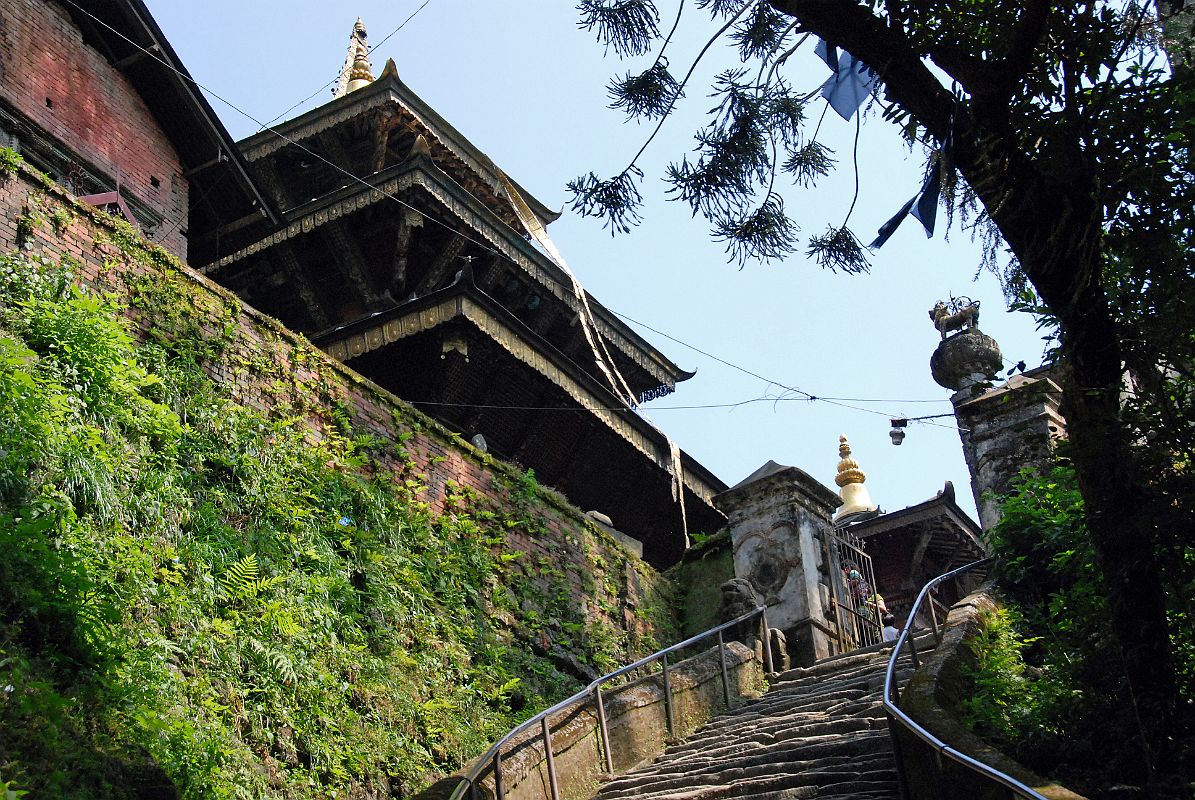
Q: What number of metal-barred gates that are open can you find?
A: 1